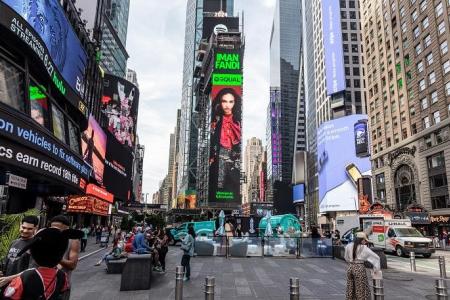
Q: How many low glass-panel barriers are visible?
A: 4